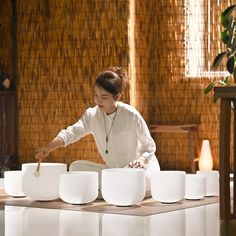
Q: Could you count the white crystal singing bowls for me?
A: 7